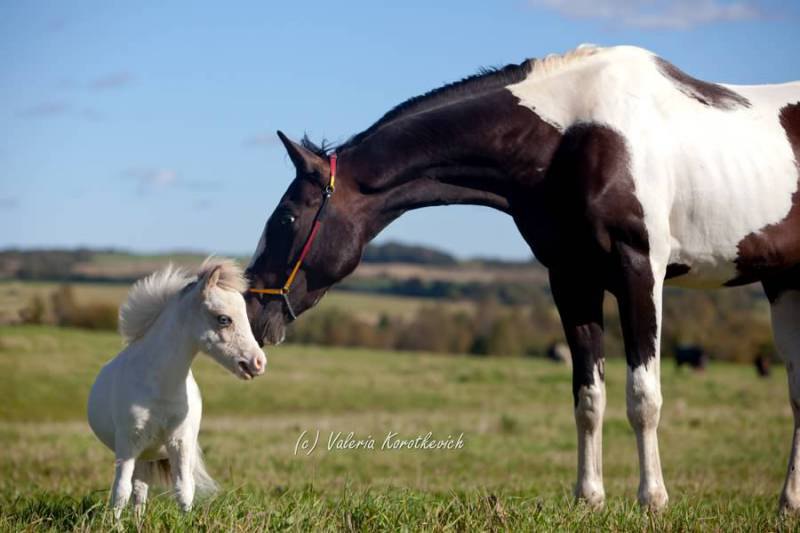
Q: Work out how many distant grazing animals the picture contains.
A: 3